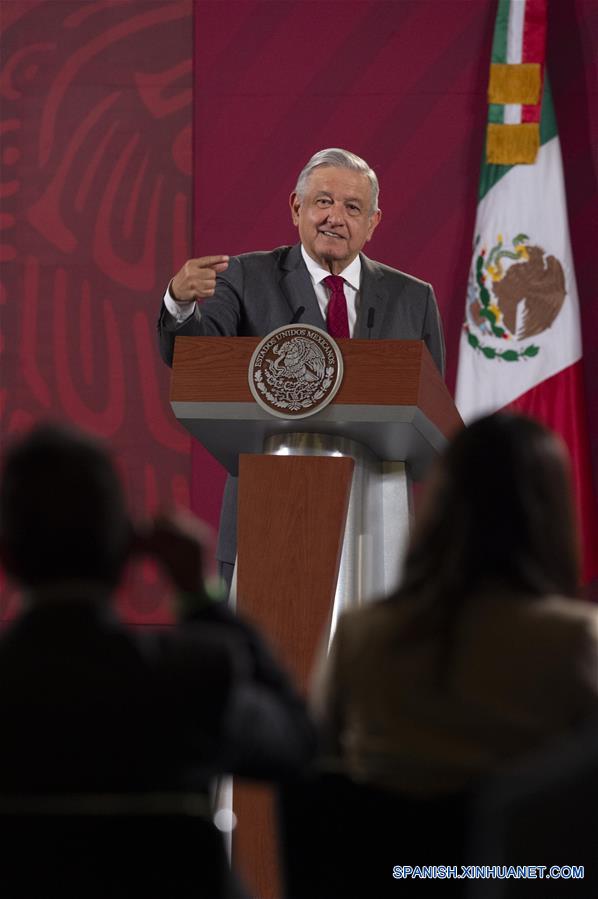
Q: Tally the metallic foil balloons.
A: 0